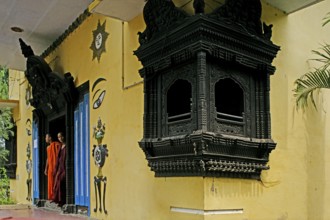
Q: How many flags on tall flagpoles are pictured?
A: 0